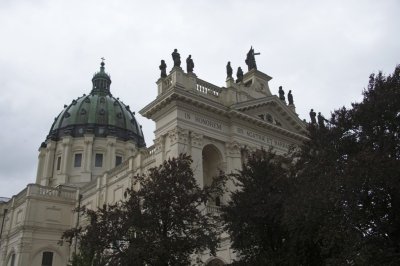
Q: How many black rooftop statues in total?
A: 10